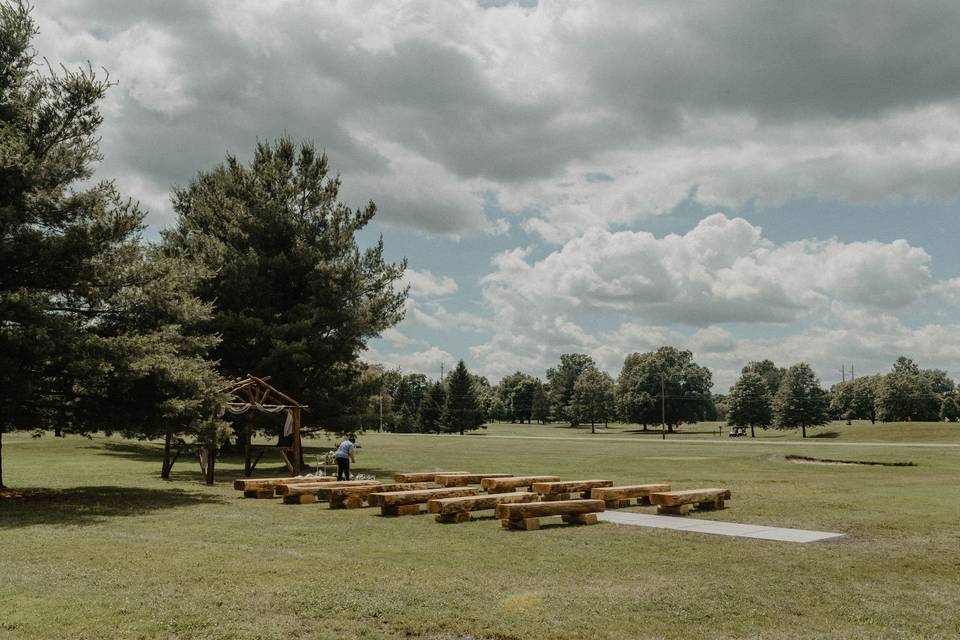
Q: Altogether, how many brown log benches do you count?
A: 12